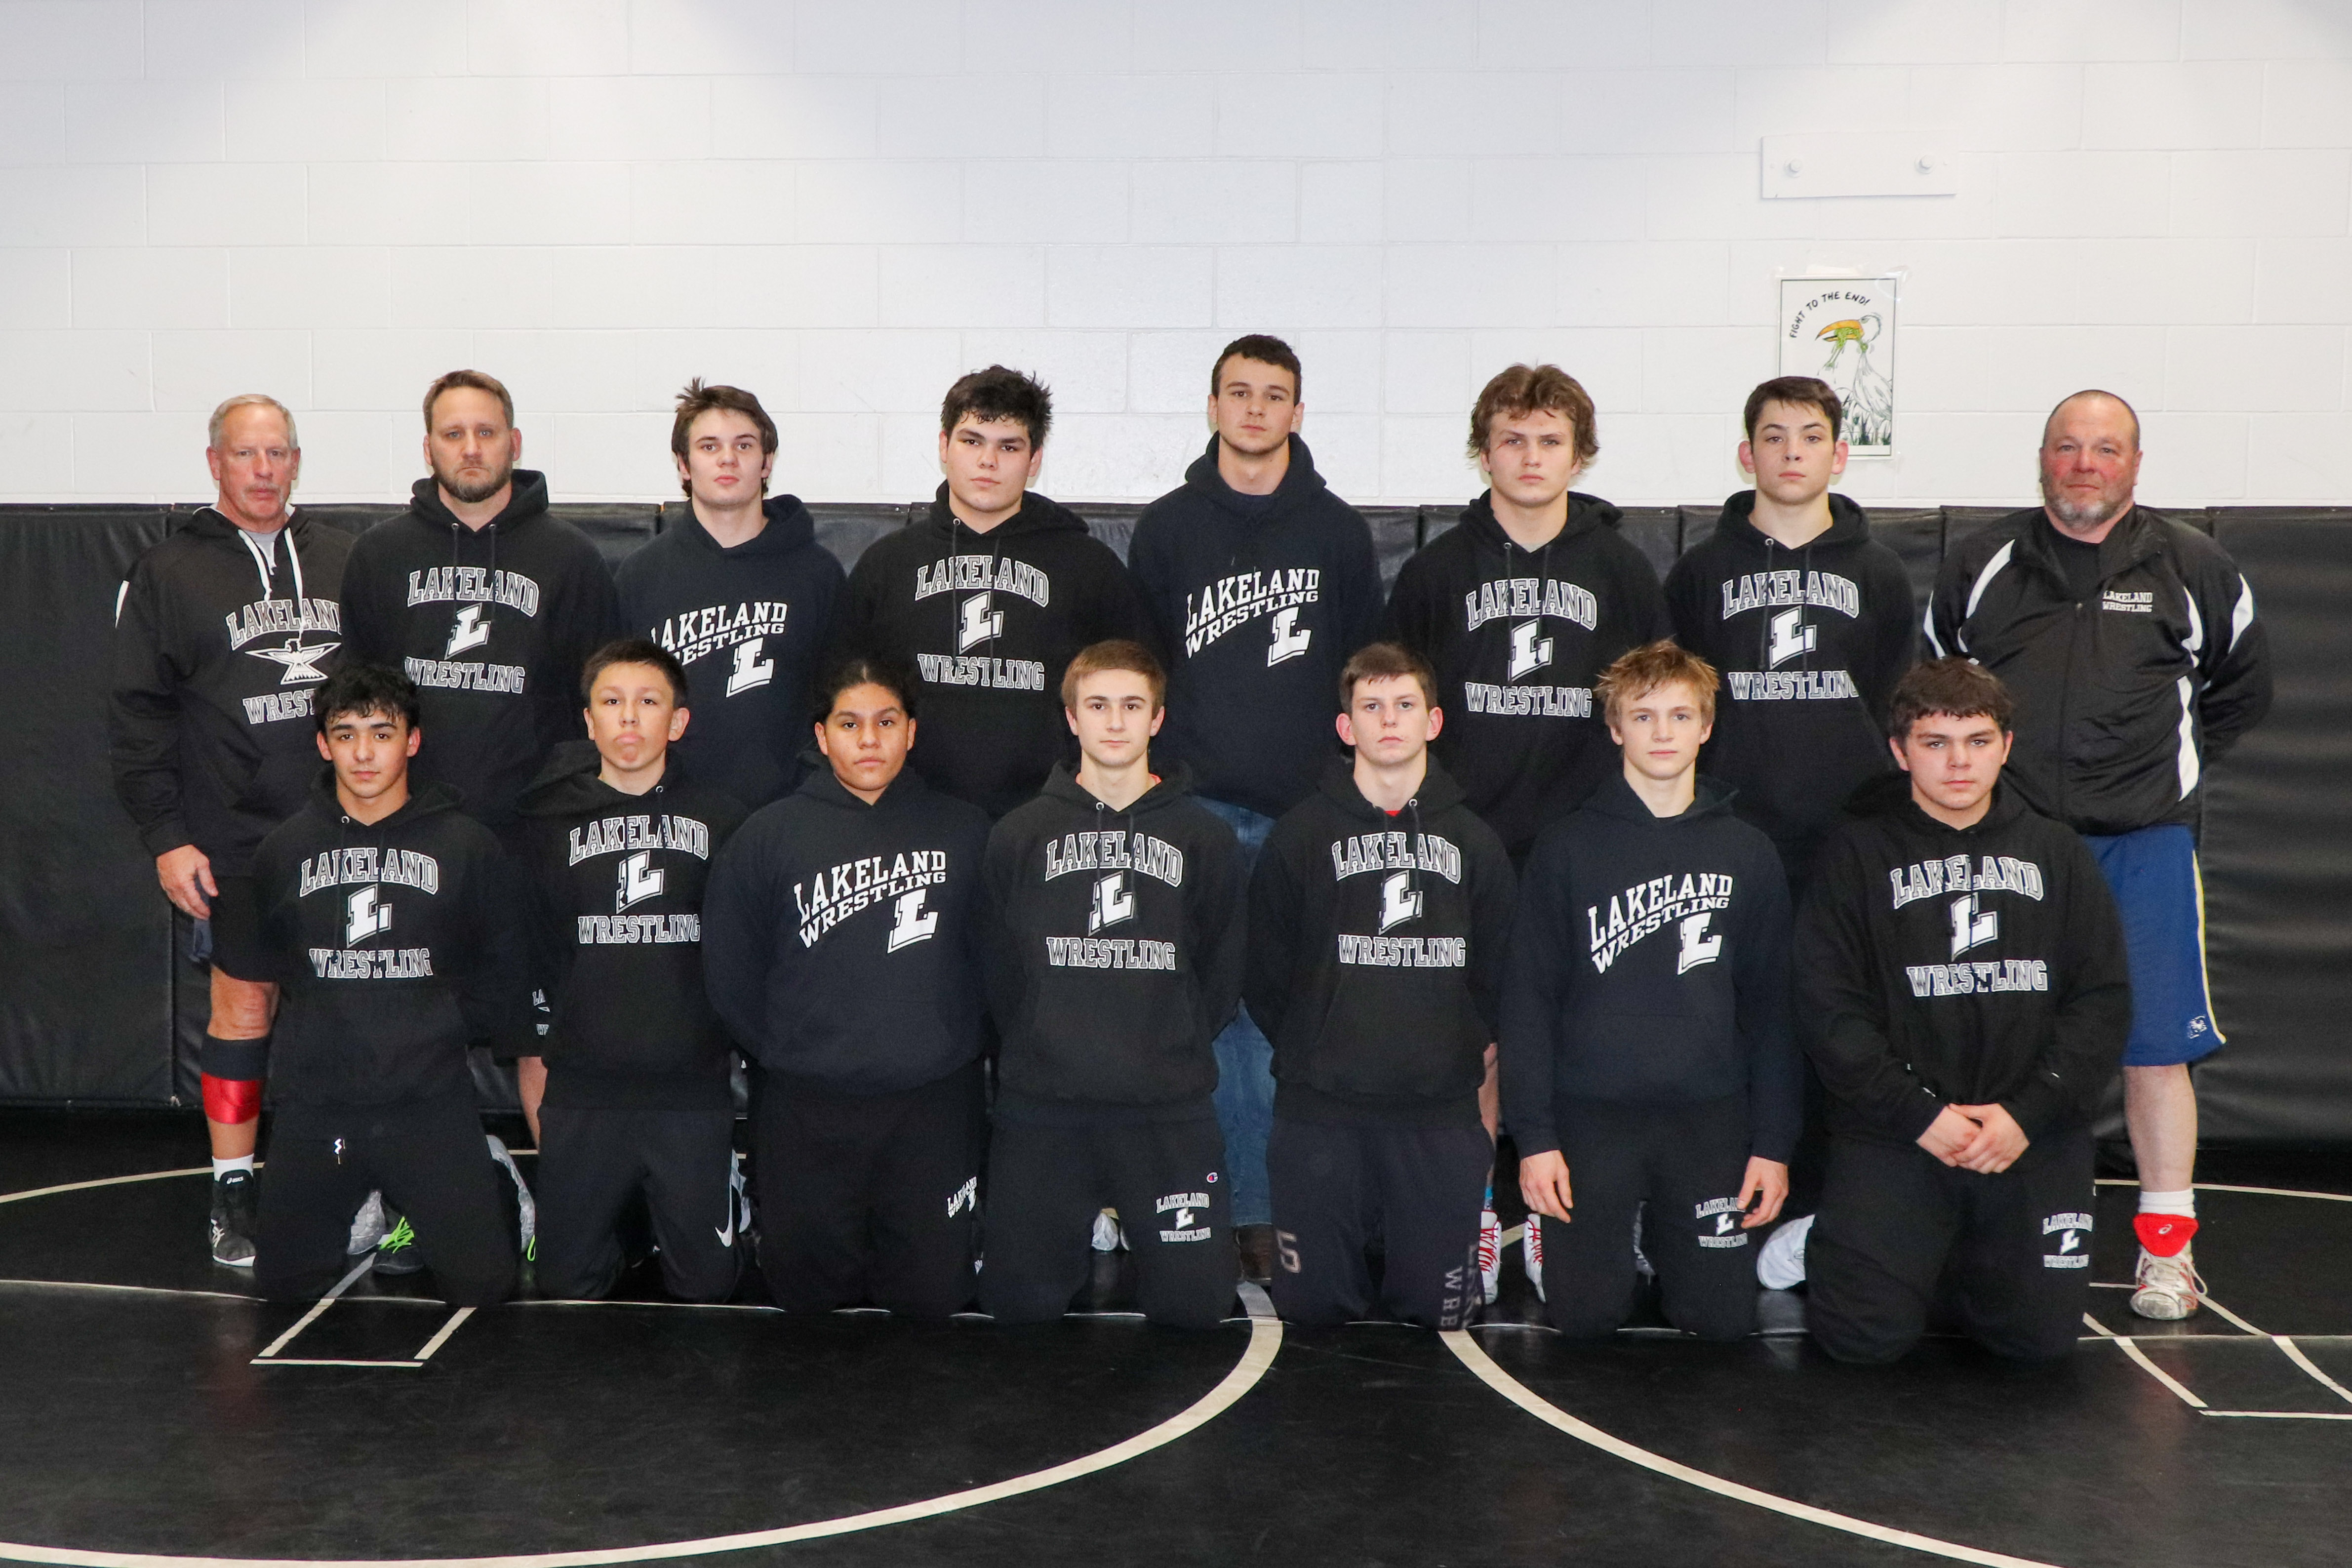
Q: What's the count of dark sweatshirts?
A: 14